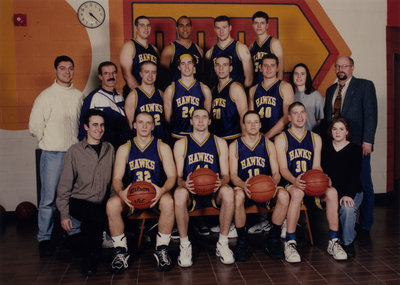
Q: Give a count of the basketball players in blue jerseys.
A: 12